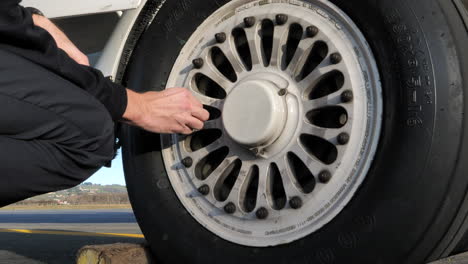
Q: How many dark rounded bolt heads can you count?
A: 14